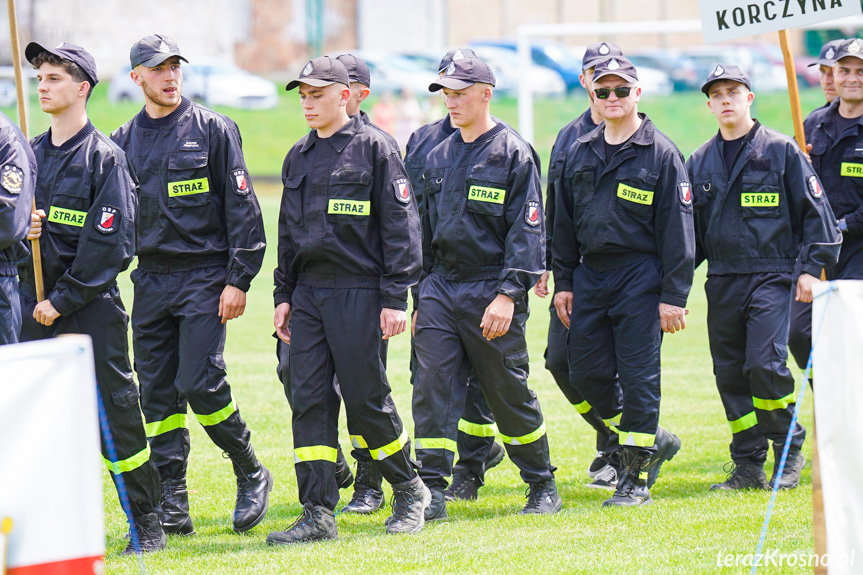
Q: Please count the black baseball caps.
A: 11